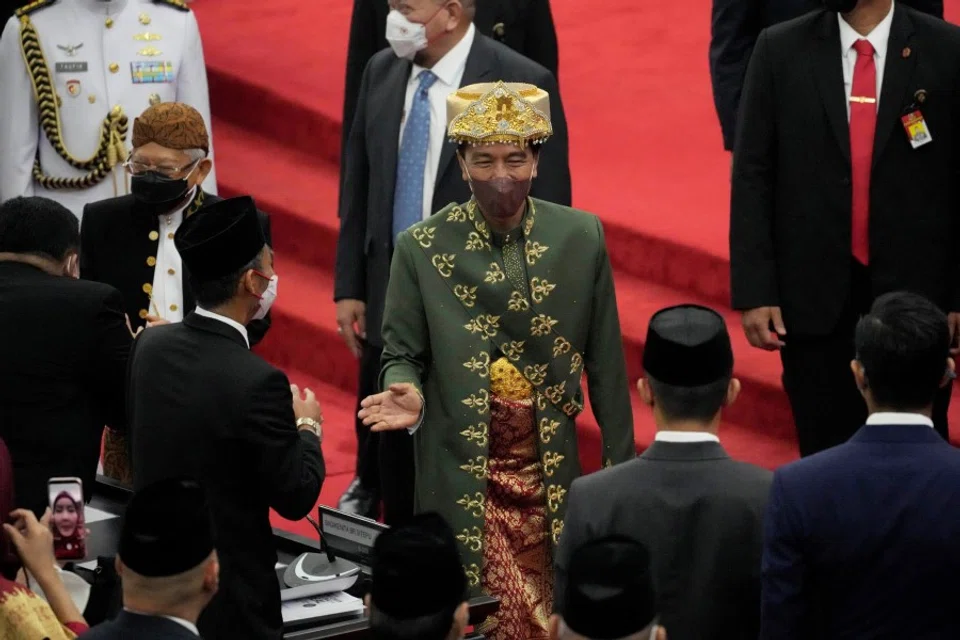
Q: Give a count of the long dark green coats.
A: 1